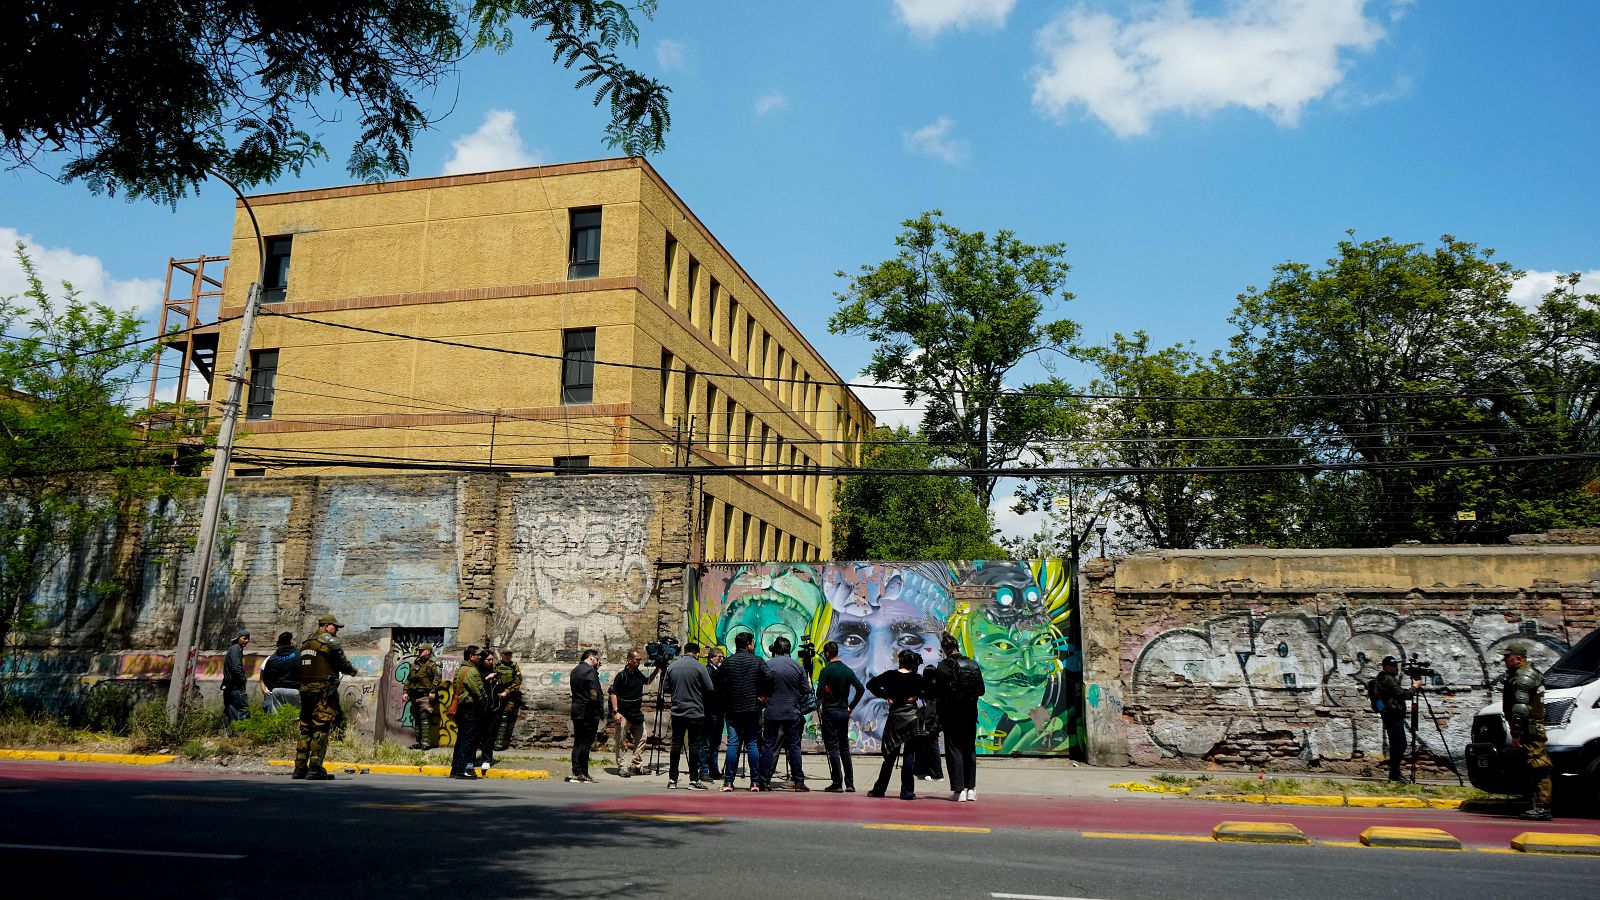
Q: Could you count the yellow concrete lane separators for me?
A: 3